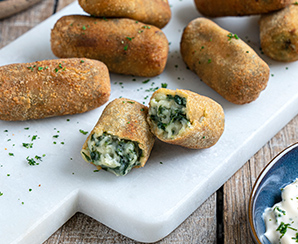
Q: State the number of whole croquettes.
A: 6